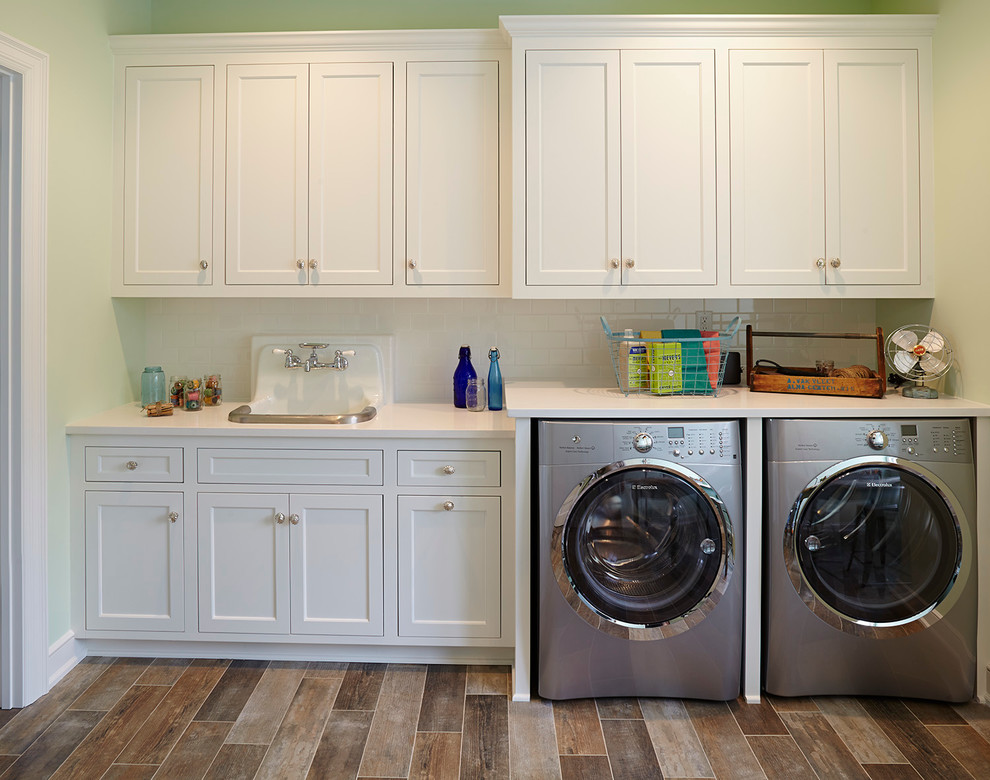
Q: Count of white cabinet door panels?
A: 12